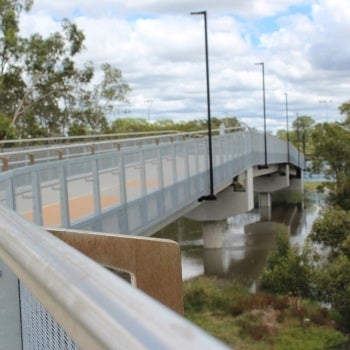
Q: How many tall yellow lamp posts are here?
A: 0